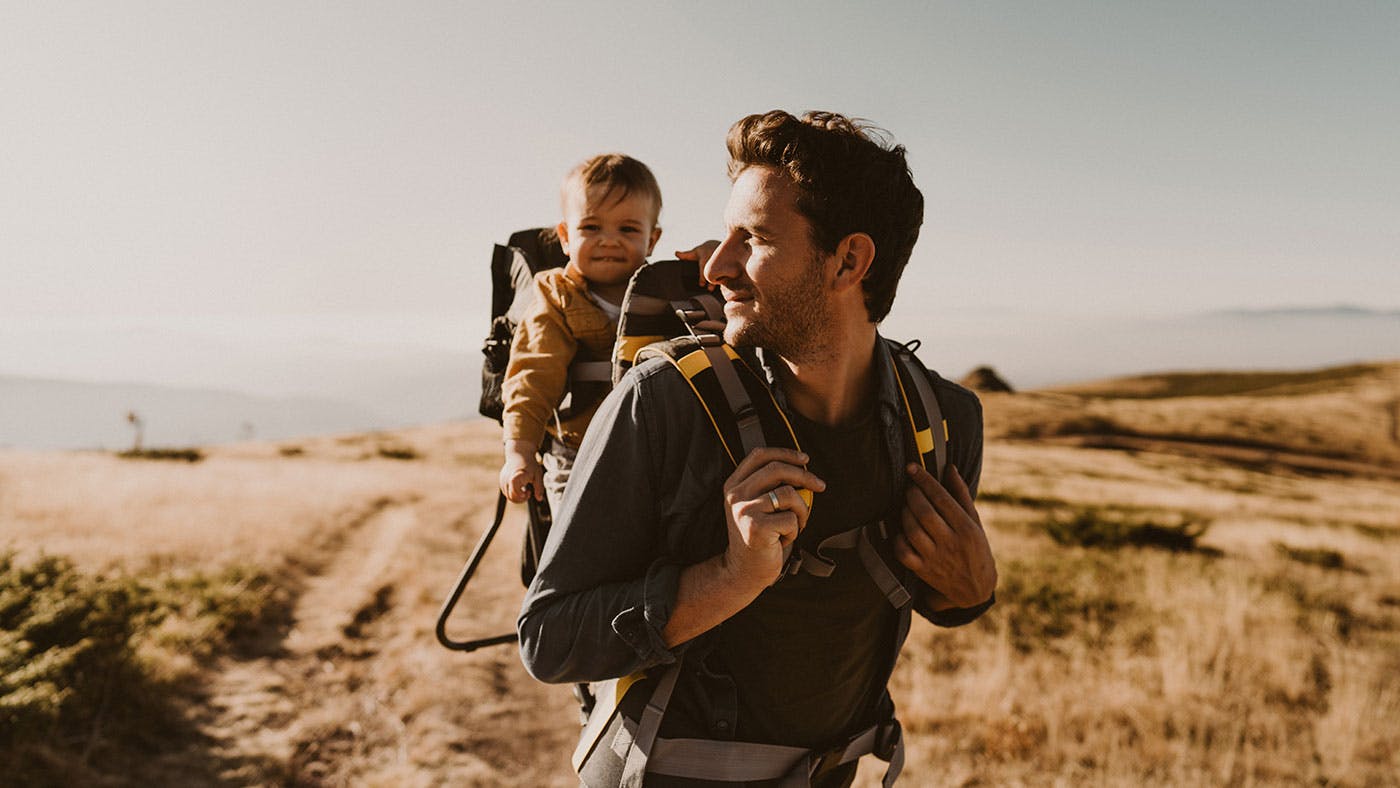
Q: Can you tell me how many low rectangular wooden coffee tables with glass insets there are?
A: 0